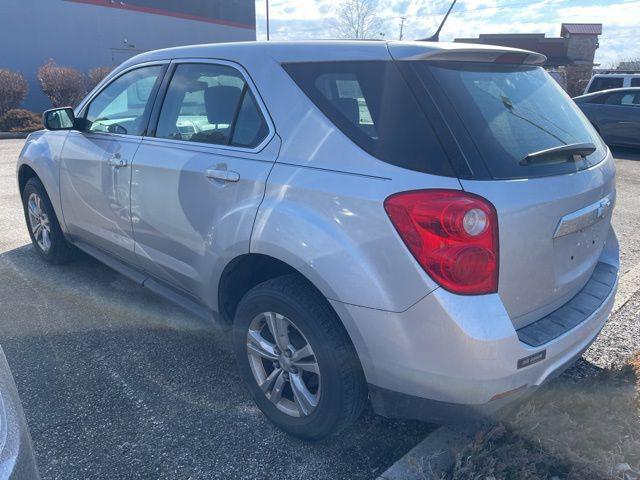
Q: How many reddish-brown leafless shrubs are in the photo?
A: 3